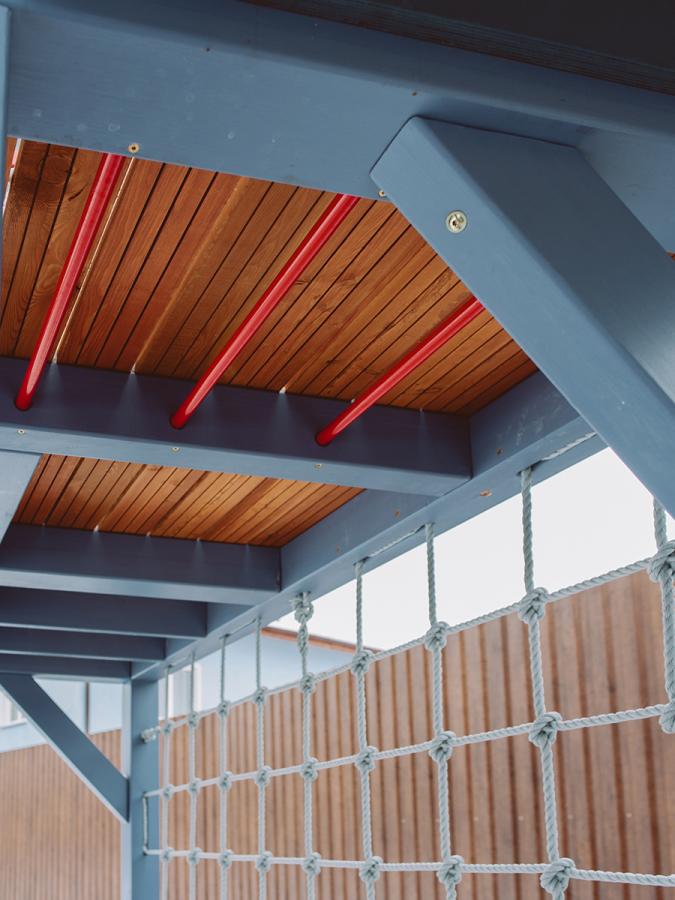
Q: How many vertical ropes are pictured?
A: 9